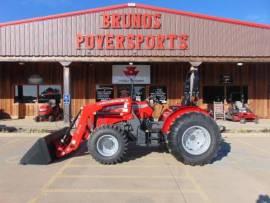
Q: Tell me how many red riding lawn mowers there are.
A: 2